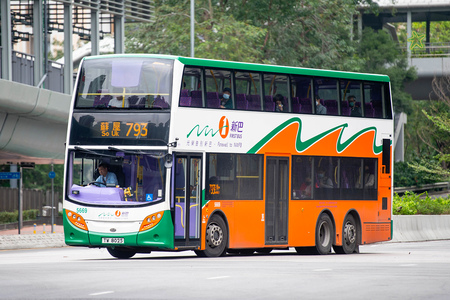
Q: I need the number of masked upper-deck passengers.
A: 3